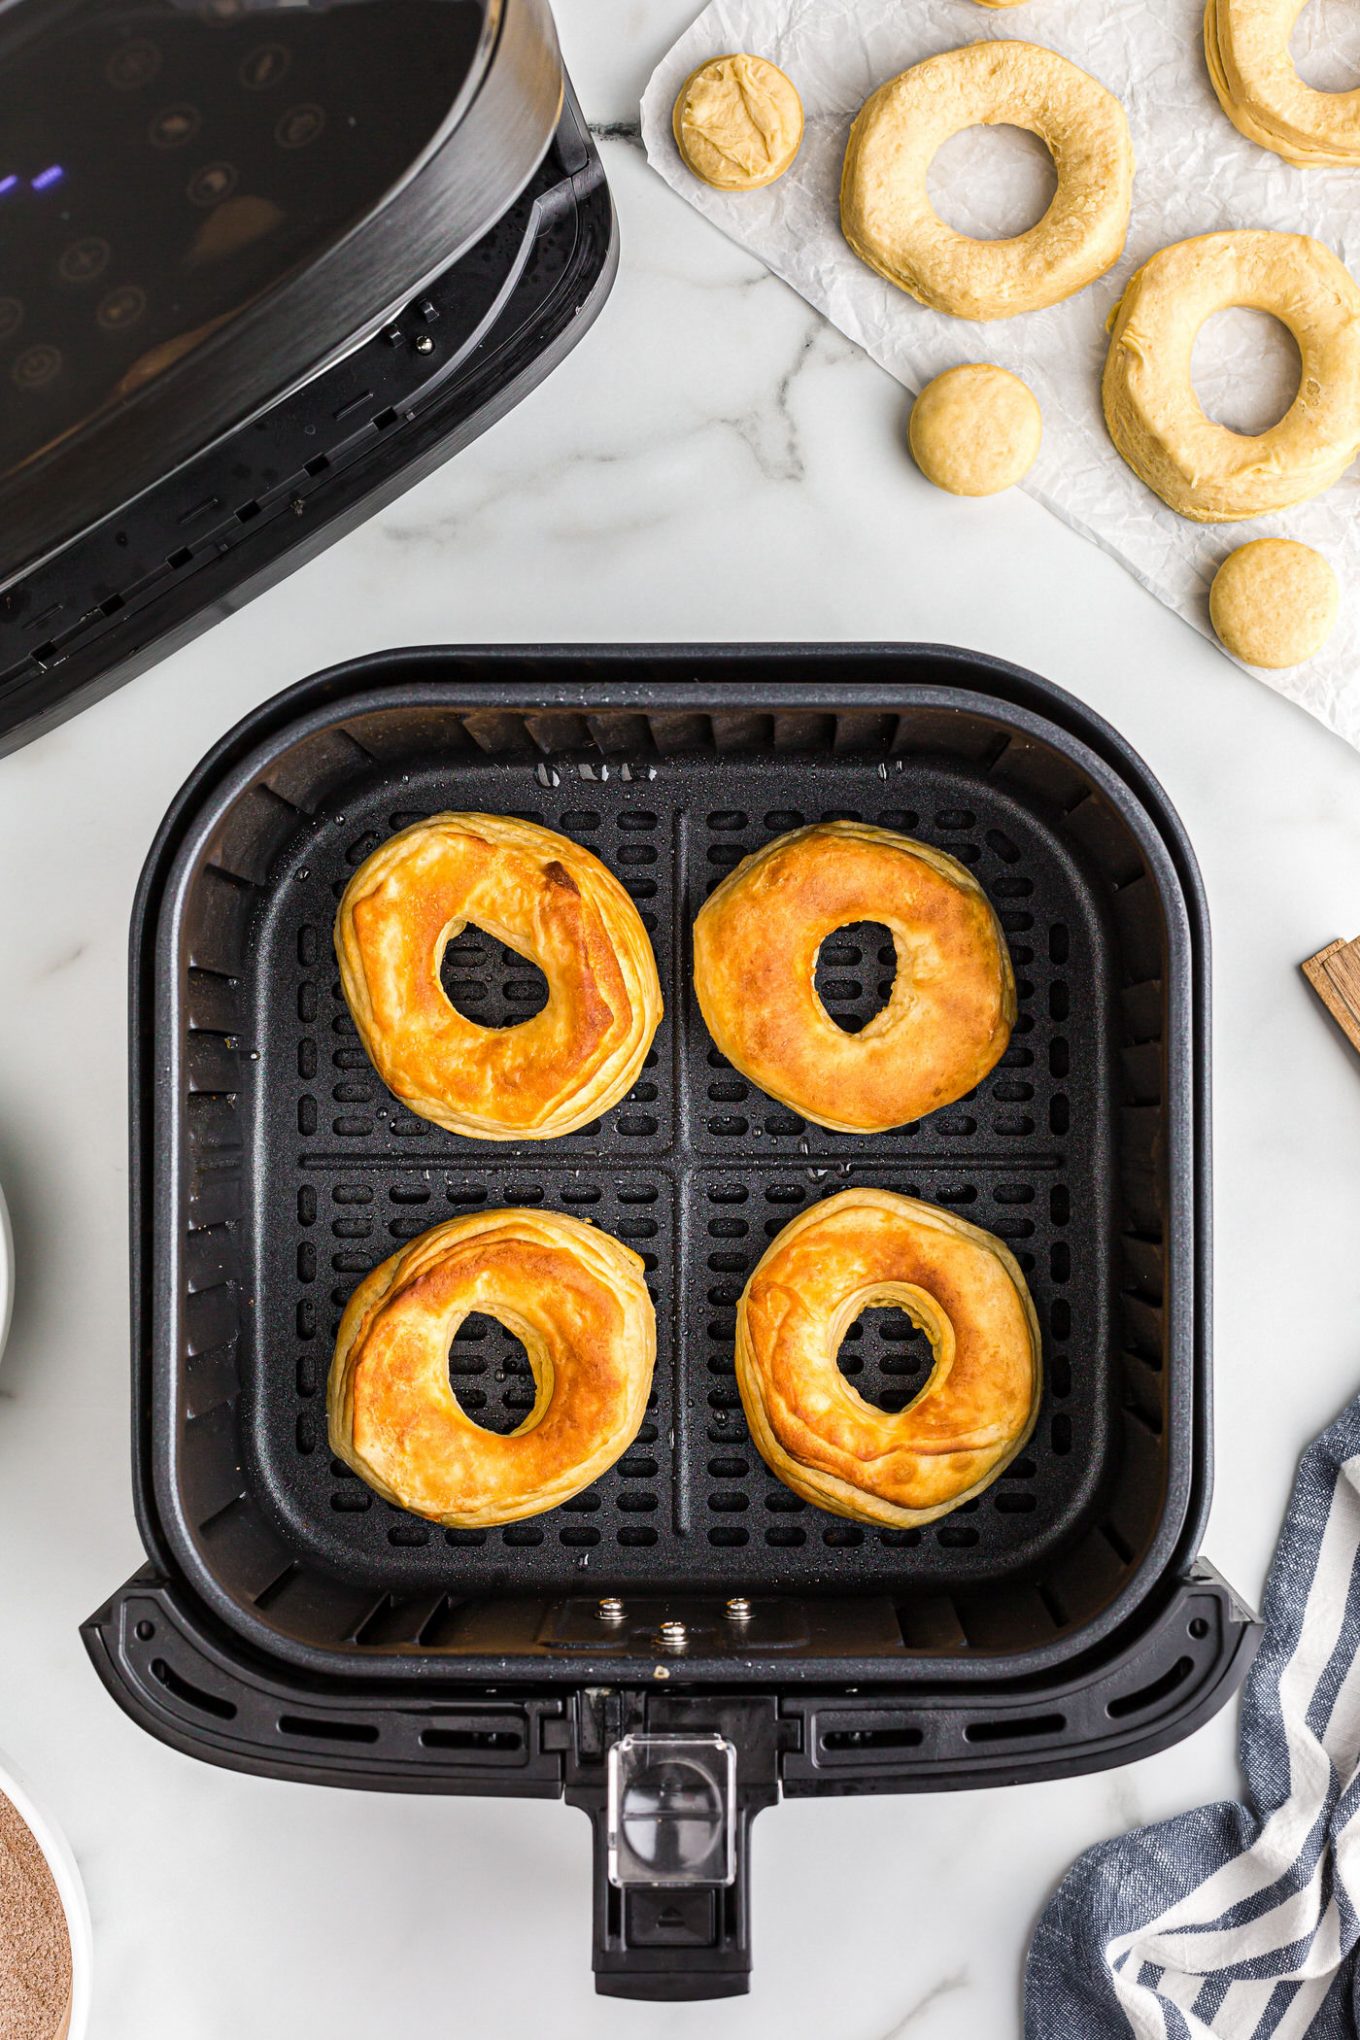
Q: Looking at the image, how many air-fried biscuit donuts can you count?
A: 4